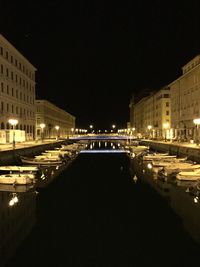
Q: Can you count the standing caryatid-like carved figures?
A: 0